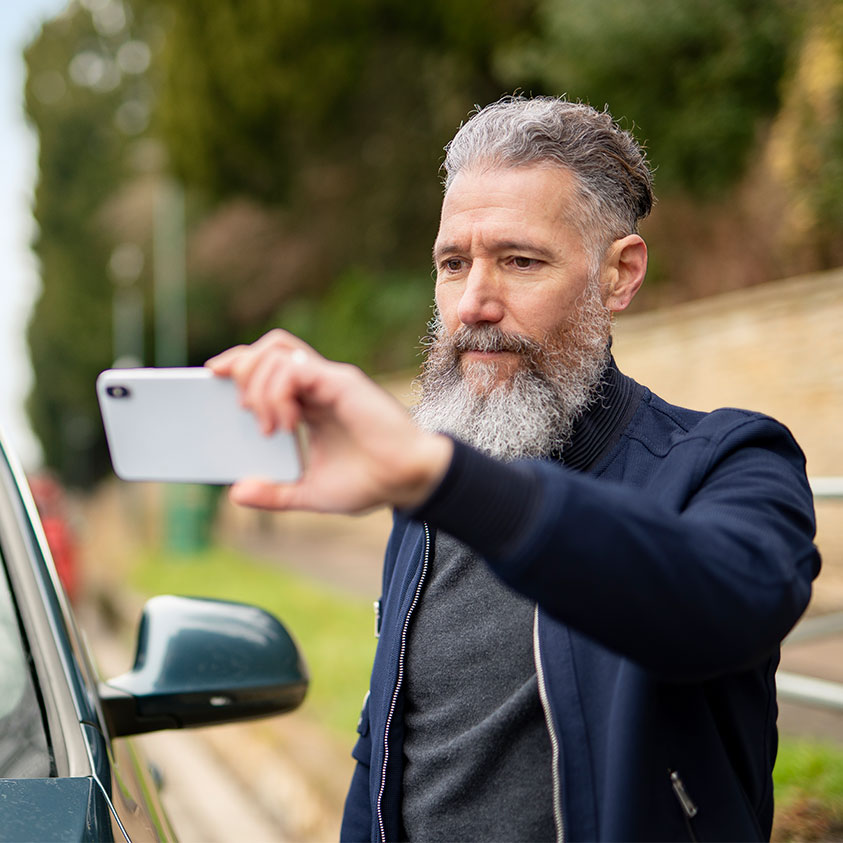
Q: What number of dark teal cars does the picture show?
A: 1